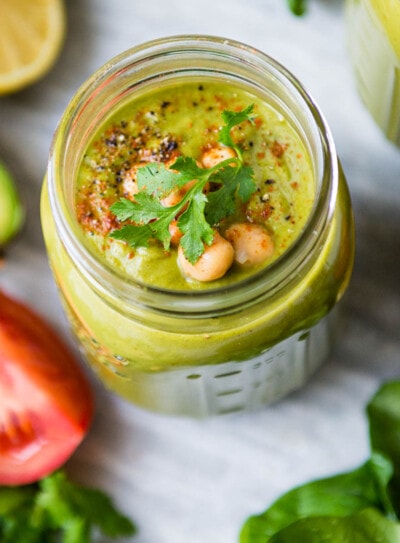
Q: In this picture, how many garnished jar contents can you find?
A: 1